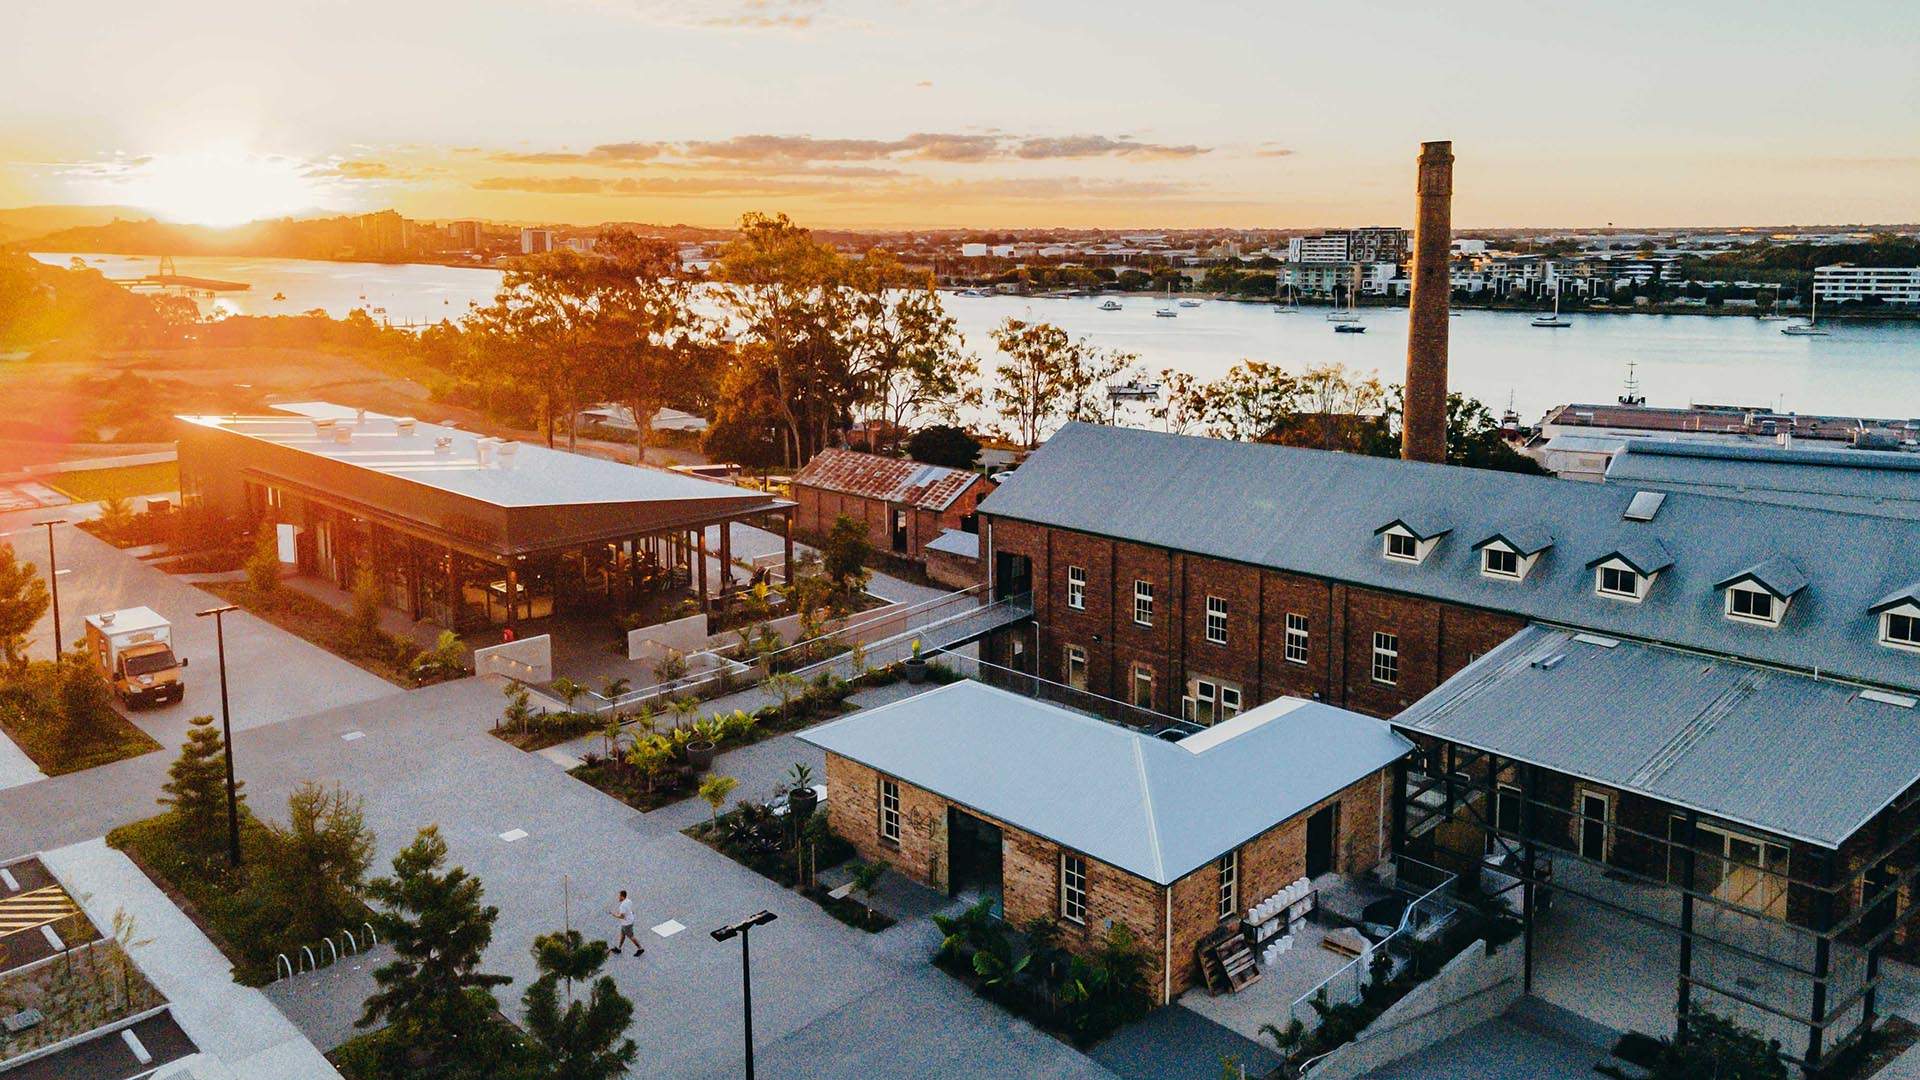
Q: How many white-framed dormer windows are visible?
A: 5